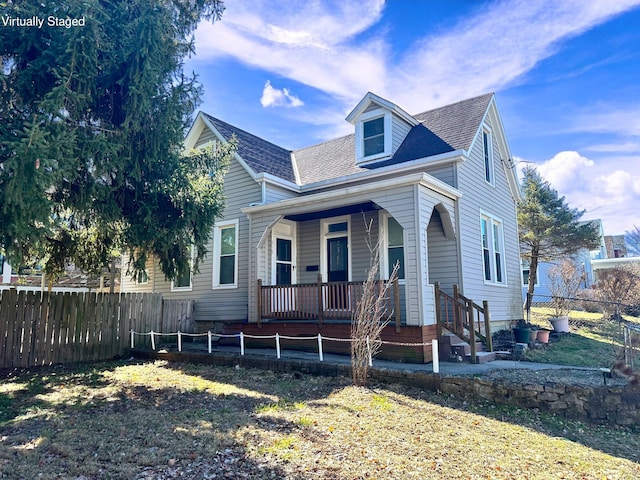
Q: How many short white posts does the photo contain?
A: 9